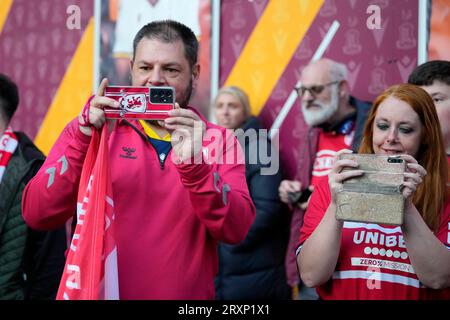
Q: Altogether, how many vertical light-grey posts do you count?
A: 3